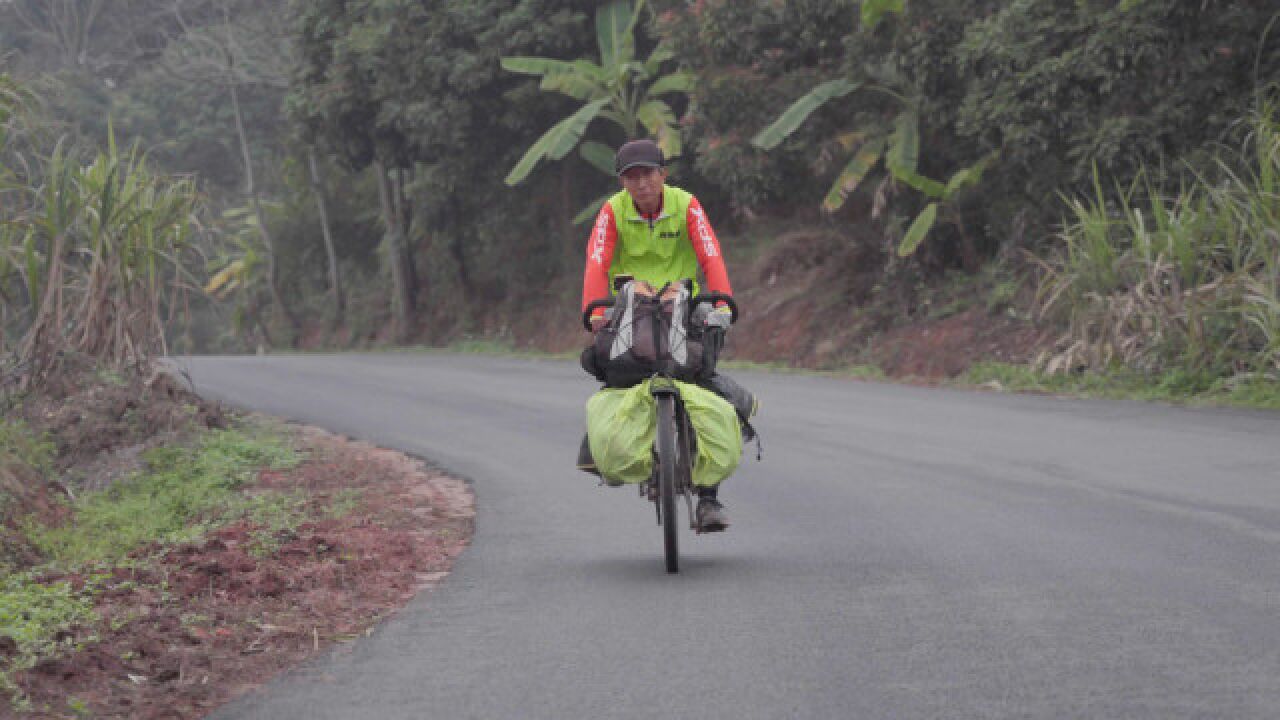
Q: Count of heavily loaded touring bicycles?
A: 1